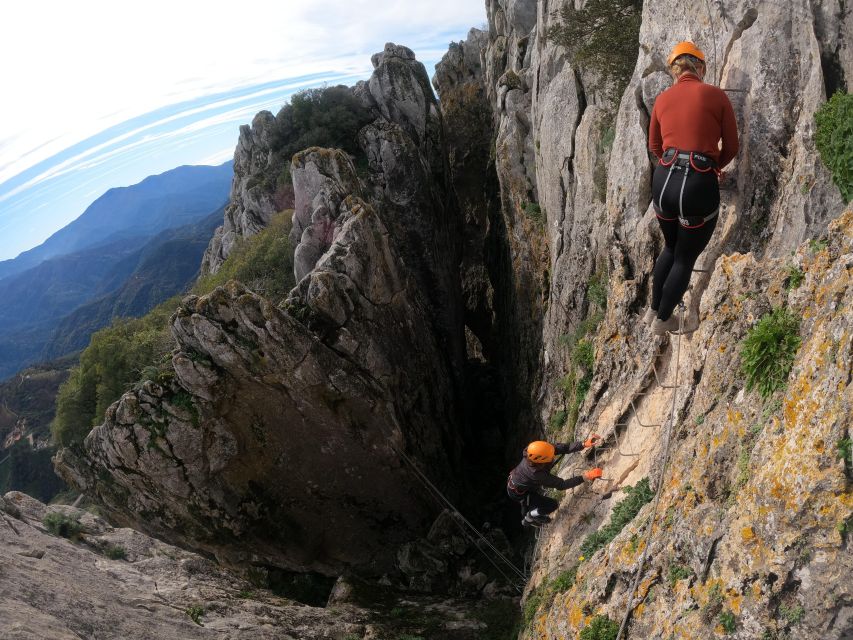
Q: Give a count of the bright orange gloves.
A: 2